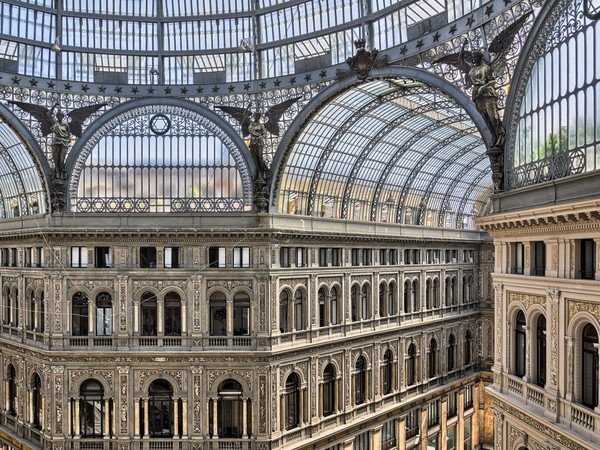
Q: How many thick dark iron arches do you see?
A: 4